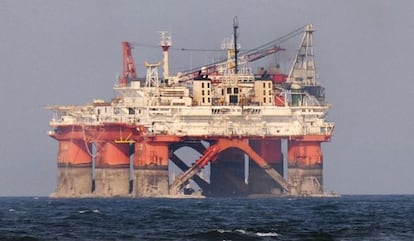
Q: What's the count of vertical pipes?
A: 6